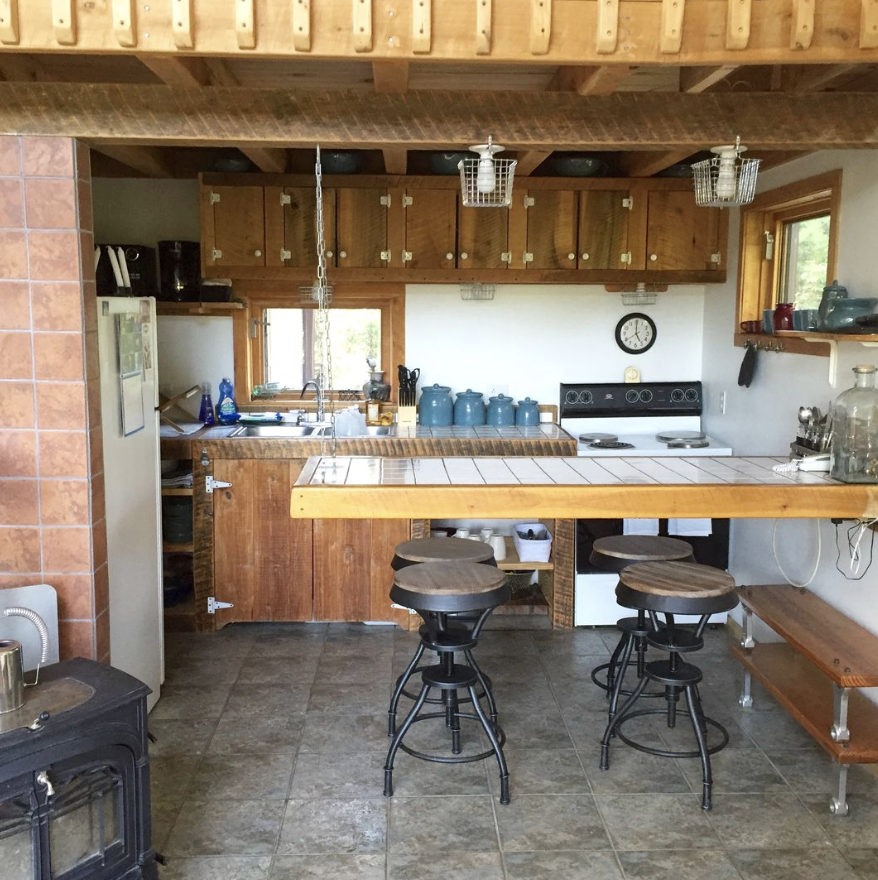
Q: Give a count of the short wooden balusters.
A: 15